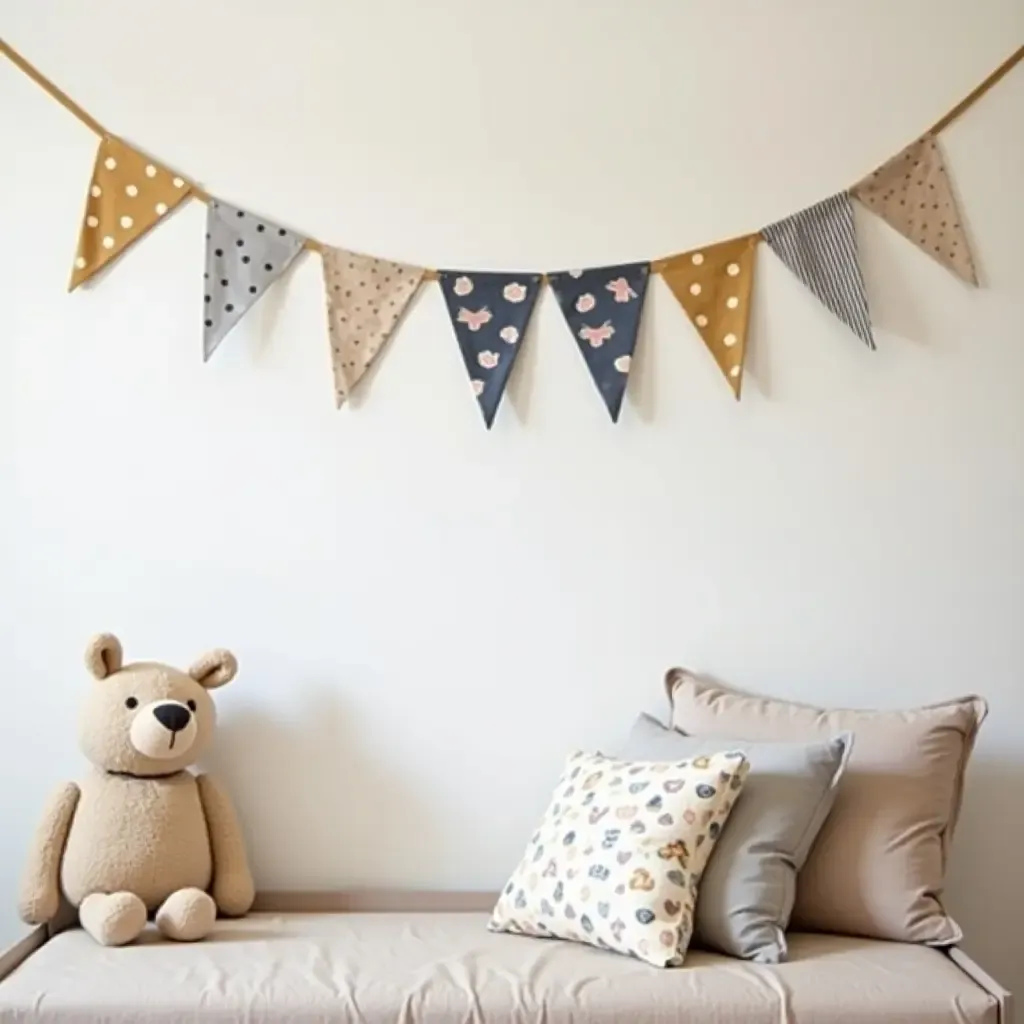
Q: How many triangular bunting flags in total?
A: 8